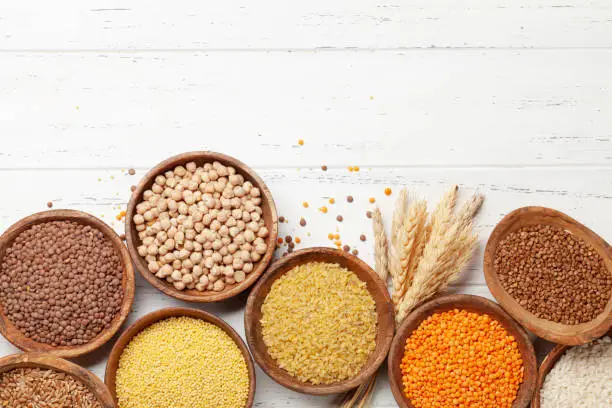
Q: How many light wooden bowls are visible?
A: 8